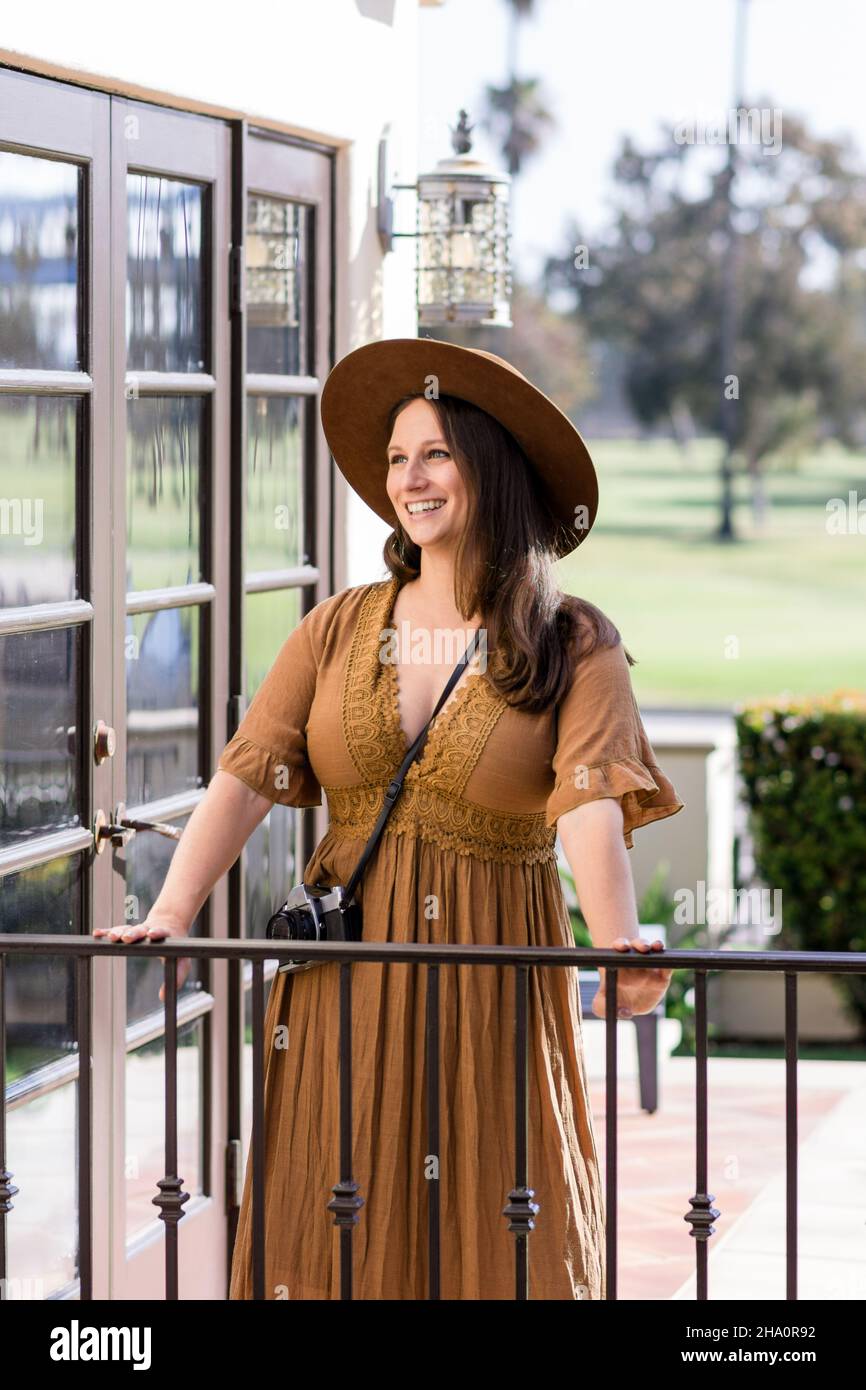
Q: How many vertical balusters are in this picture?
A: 10